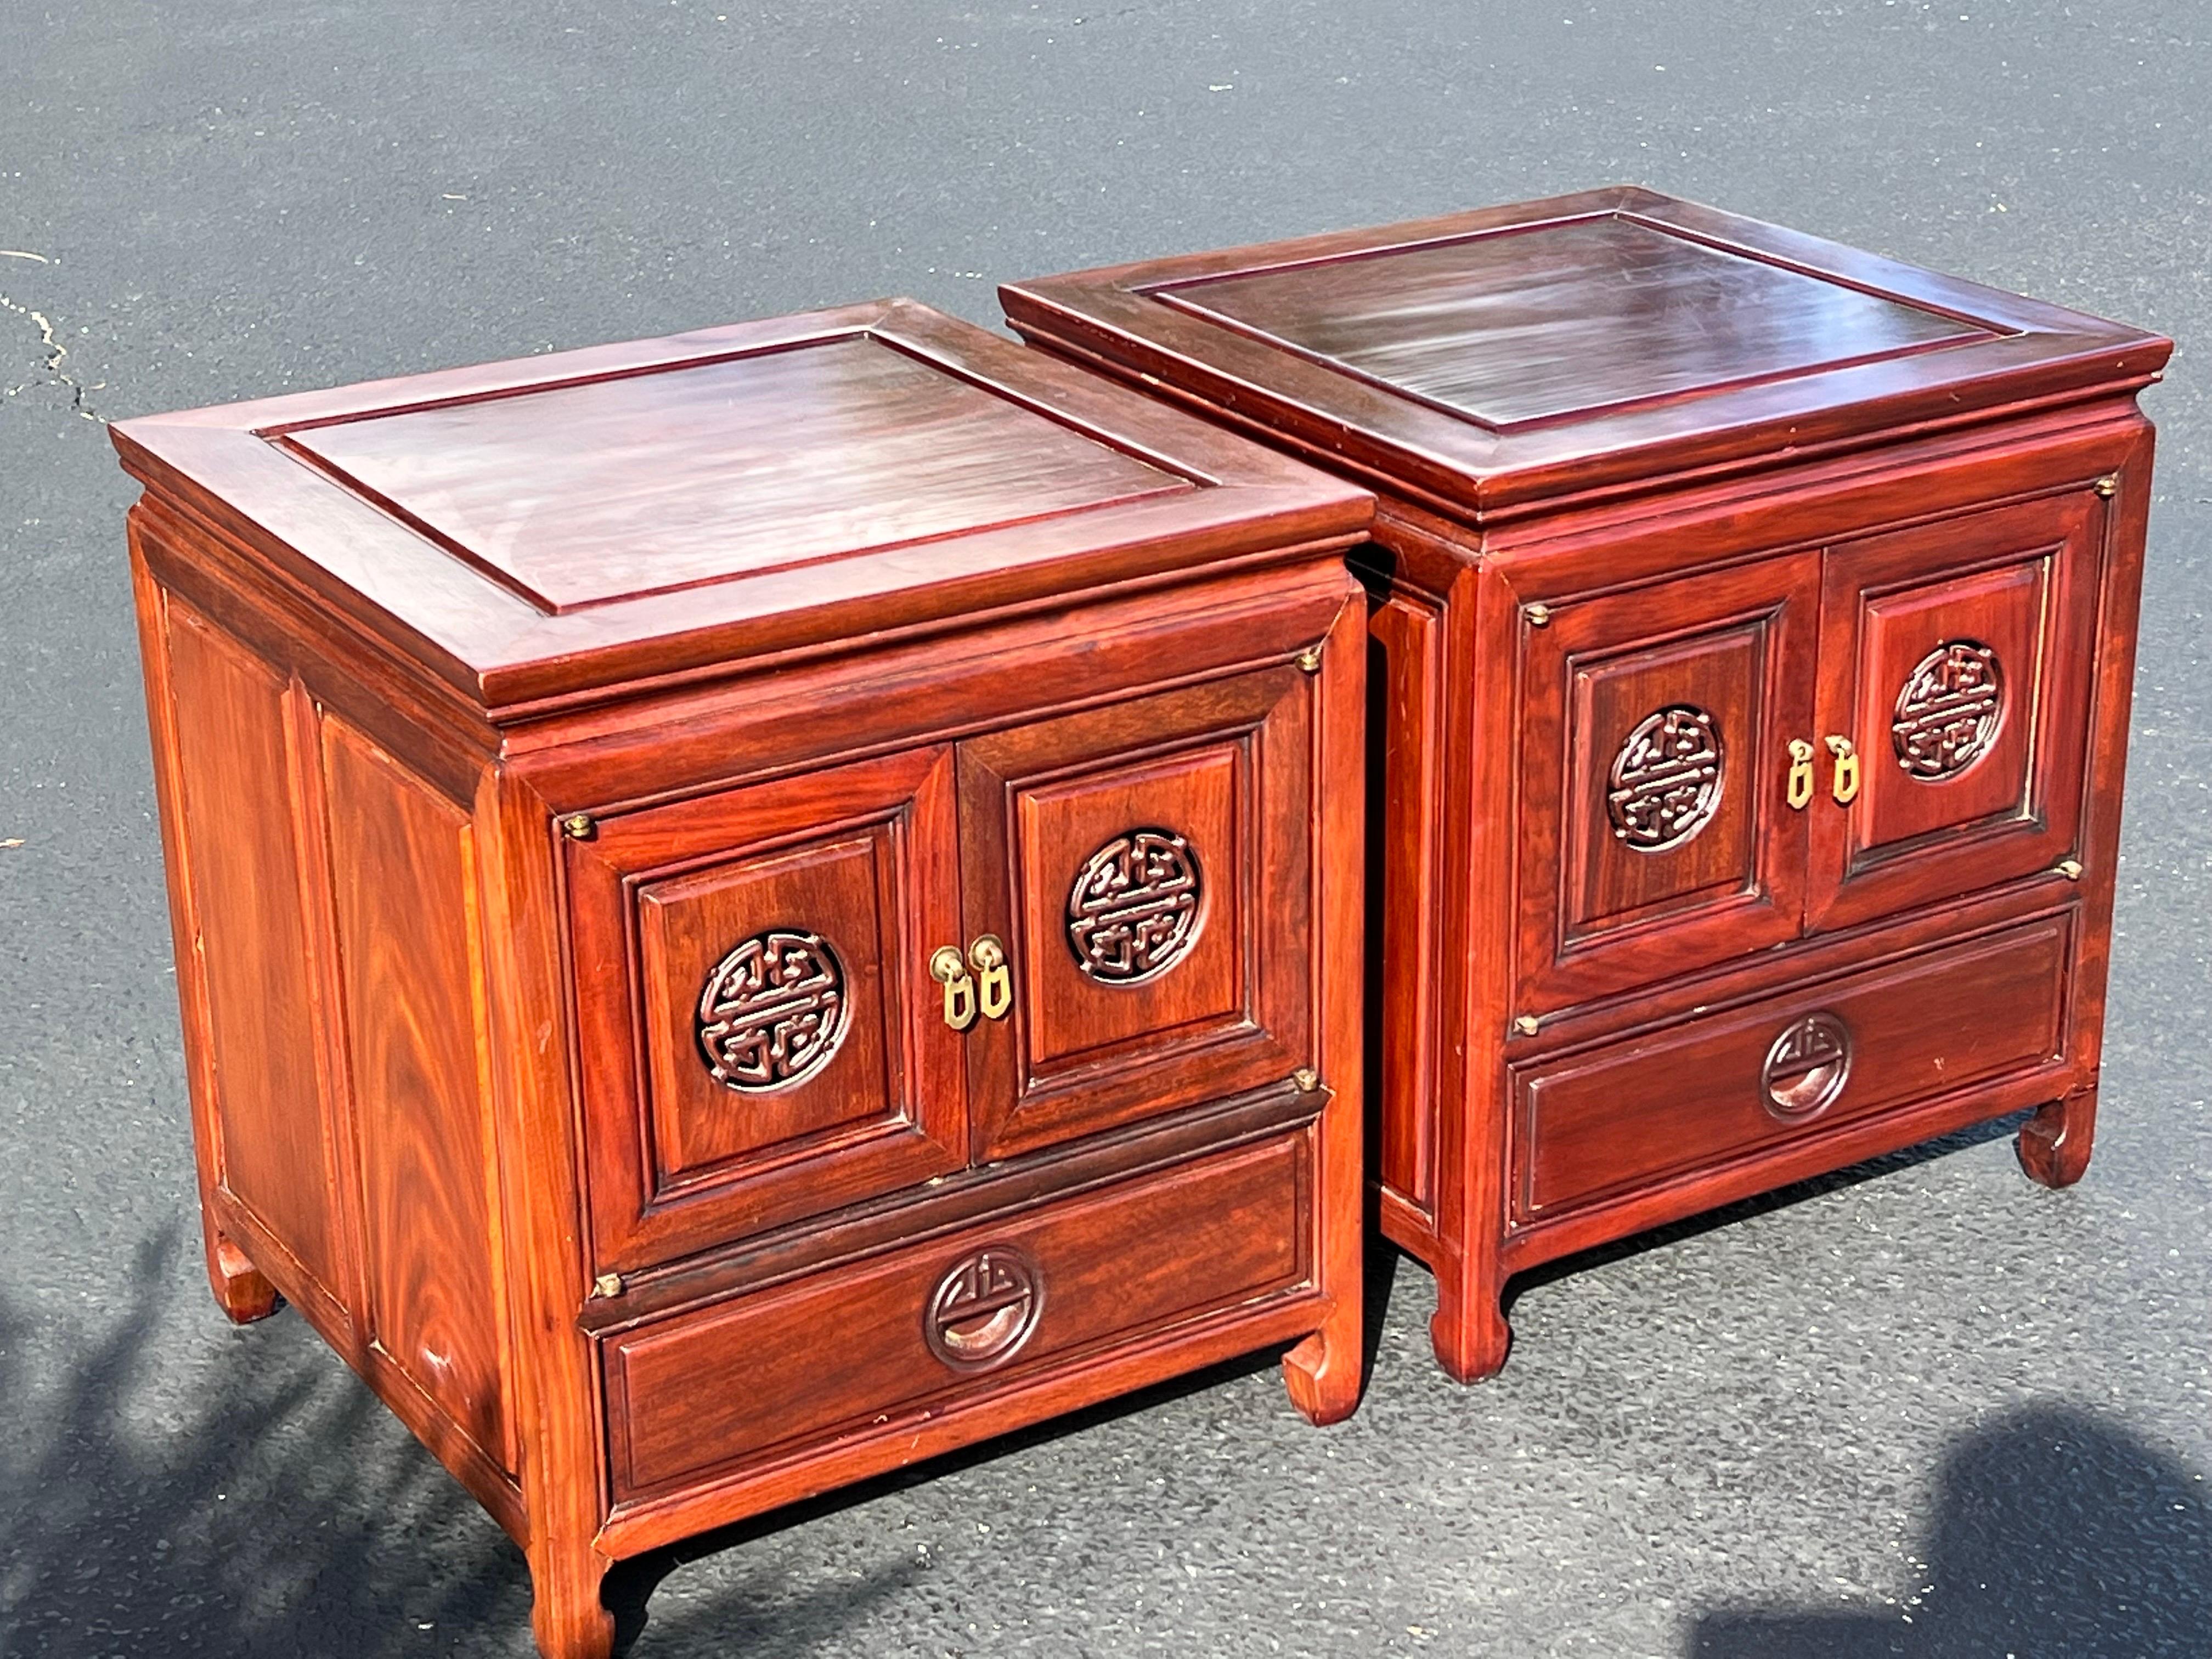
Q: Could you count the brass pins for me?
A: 8